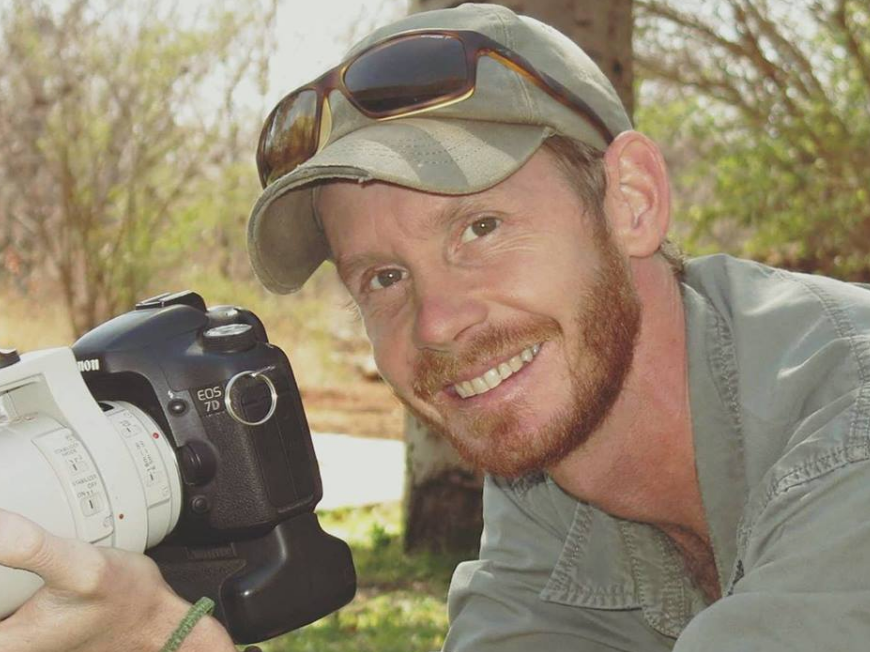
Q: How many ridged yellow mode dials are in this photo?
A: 0